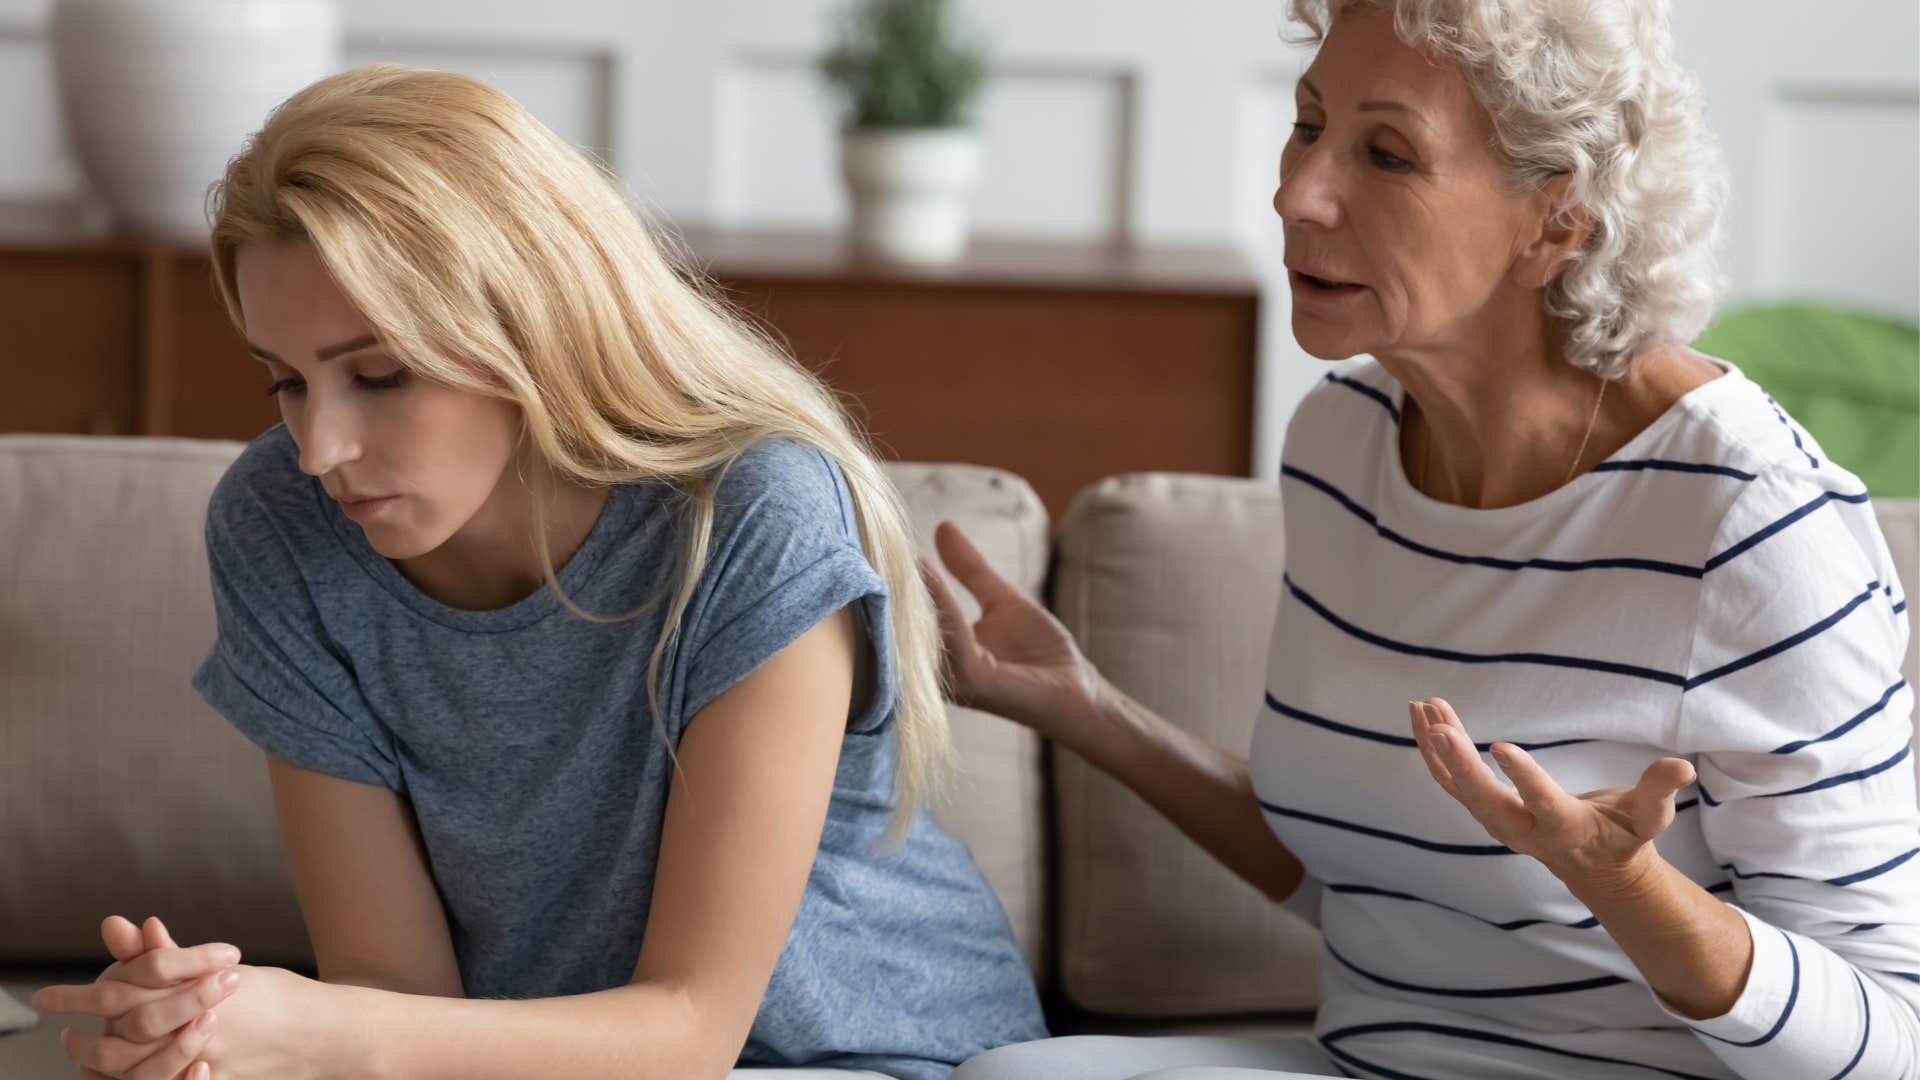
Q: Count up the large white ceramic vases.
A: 1